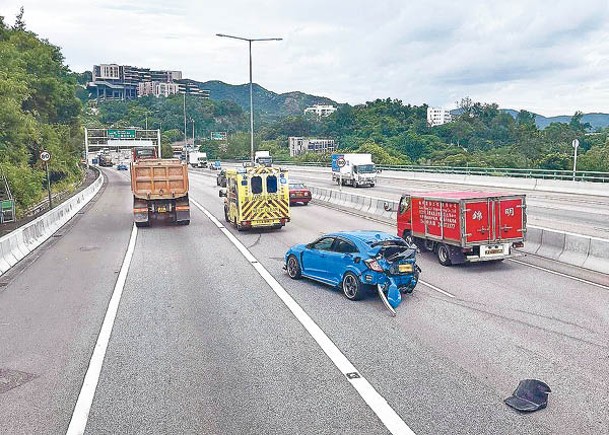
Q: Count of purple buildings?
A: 0